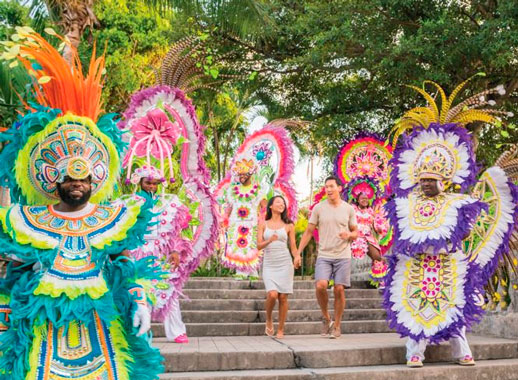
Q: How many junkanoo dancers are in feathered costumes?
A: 5